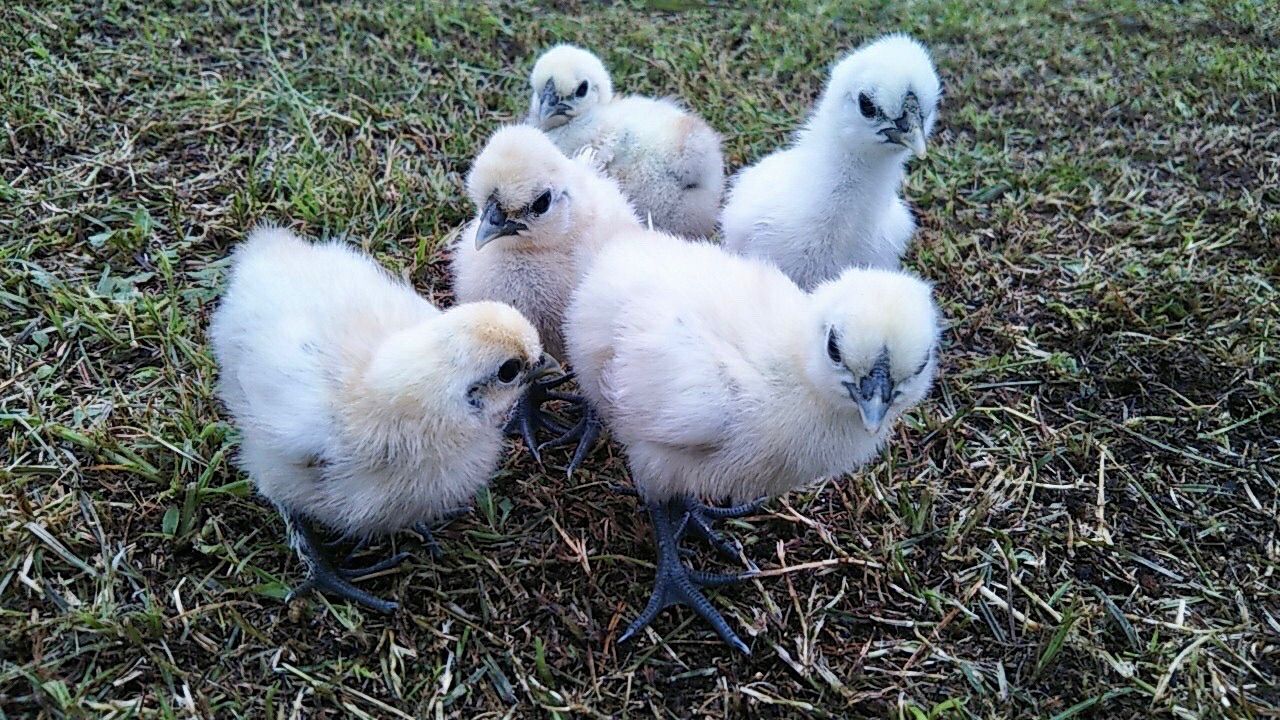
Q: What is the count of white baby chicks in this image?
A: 5